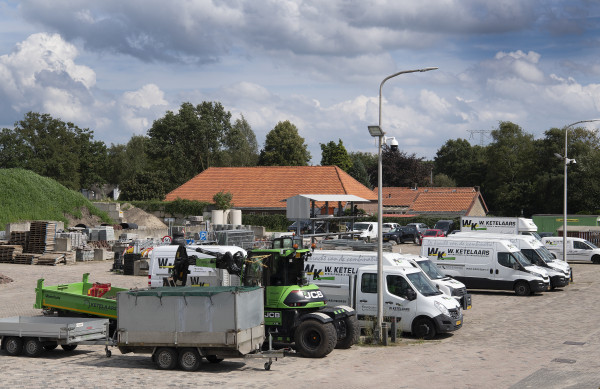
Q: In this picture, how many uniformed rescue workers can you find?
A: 0